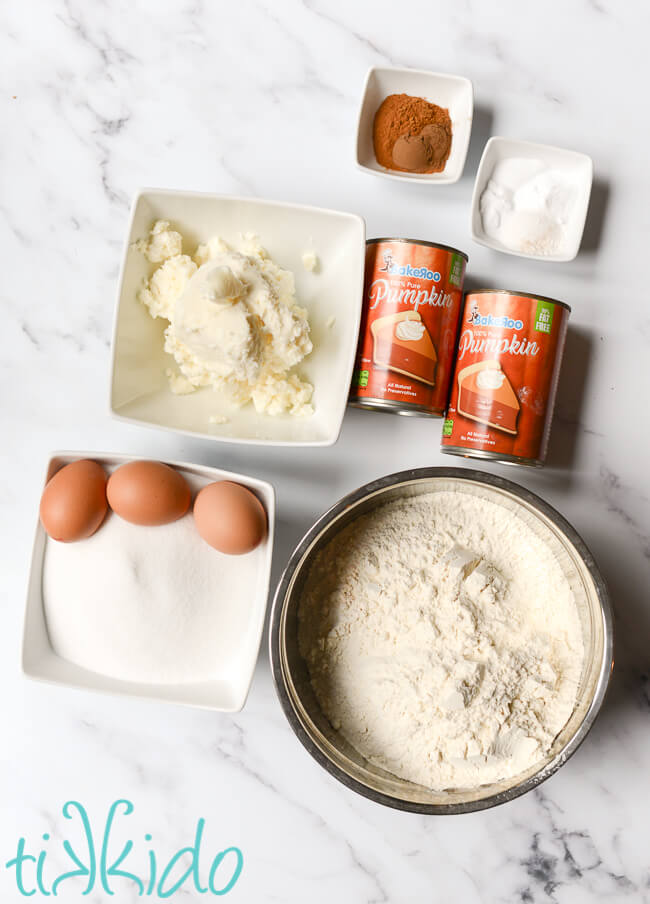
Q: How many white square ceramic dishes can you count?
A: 4